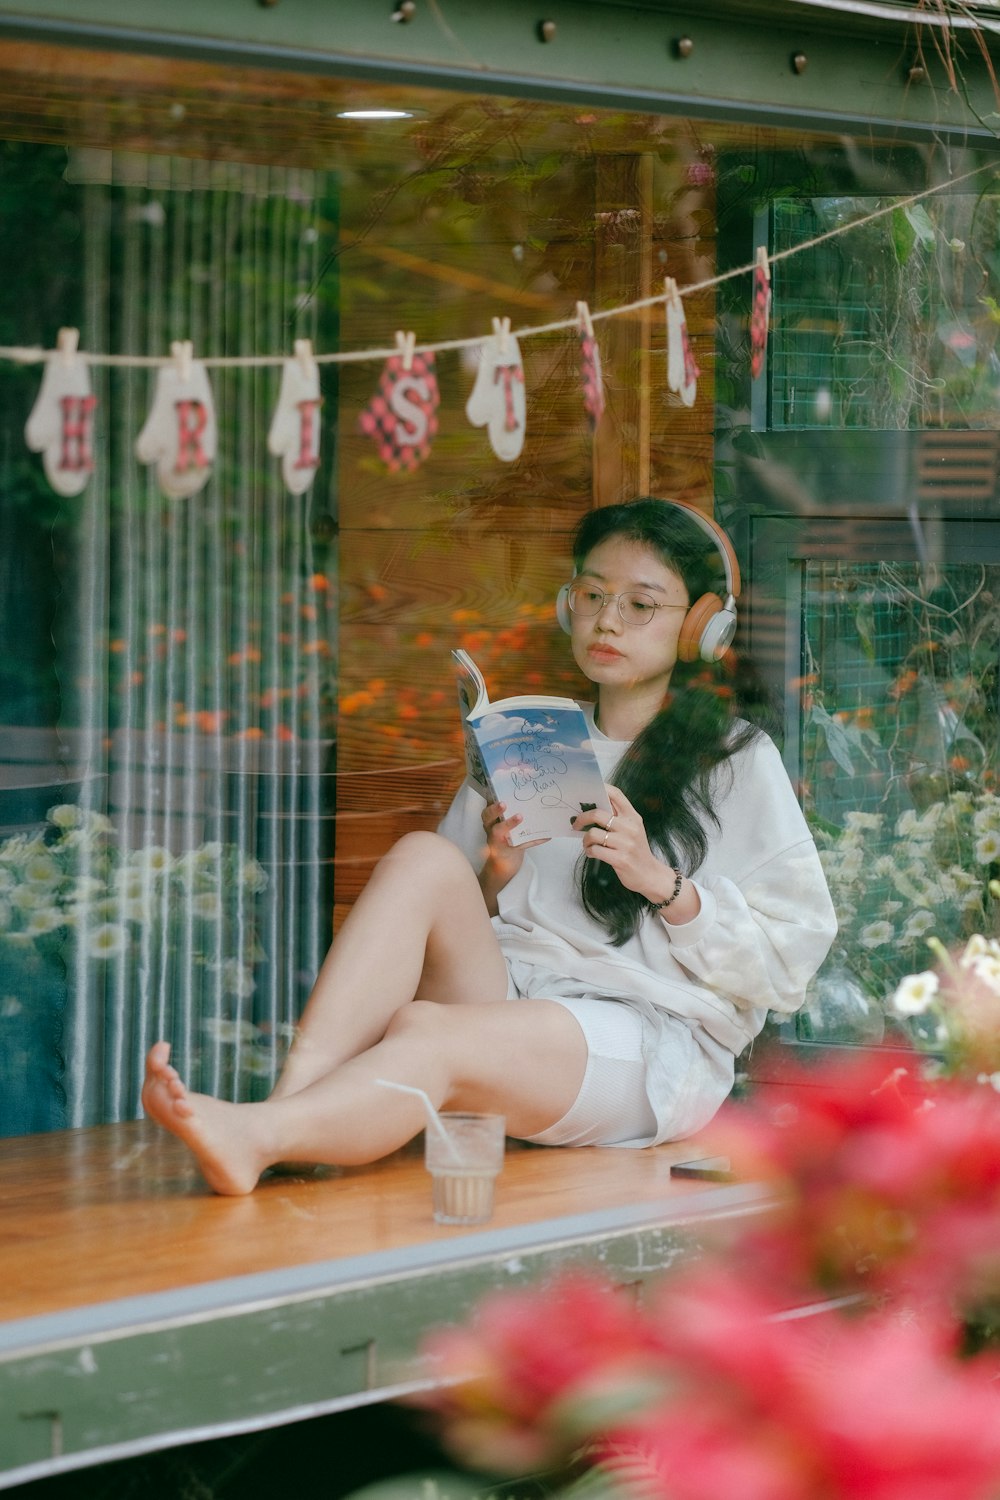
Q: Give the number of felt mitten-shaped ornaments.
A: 8